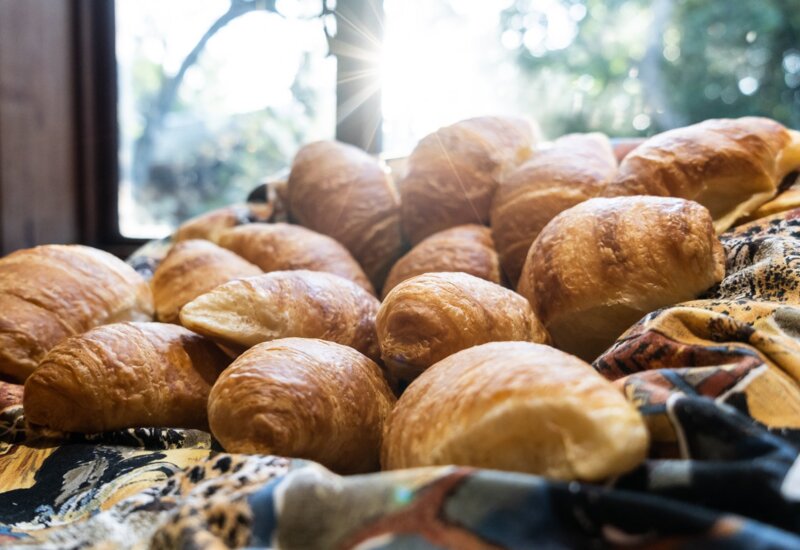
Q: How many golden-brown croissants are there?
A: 15